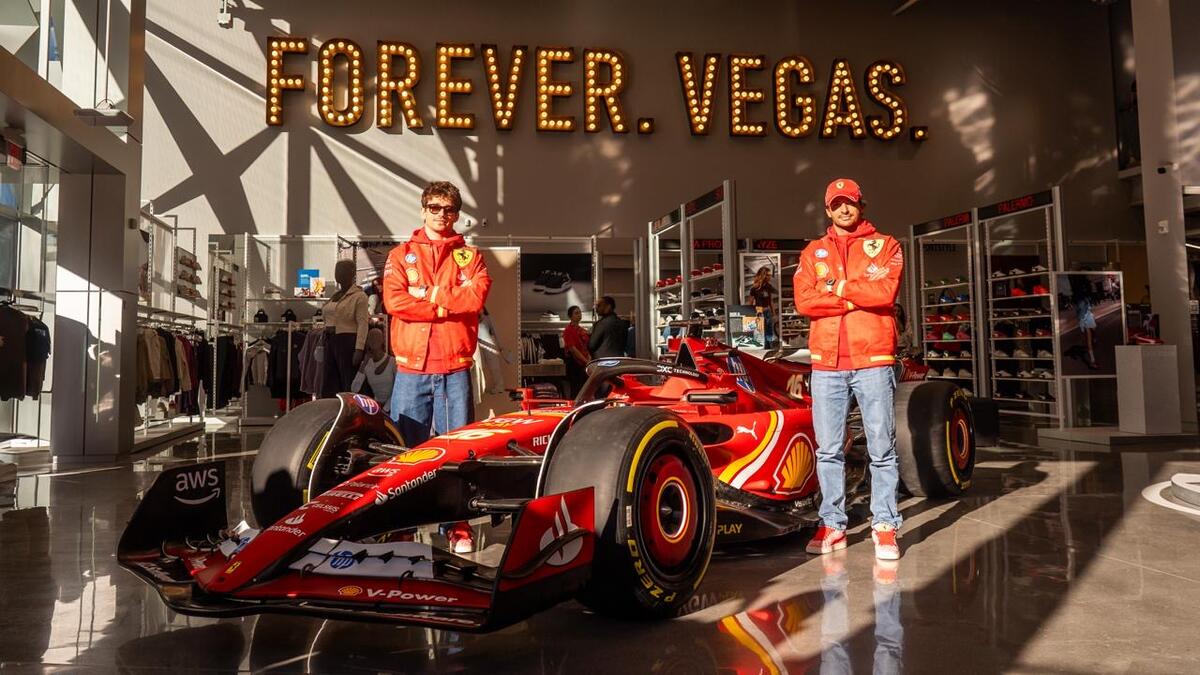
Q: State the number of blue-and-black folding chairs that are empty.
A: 0